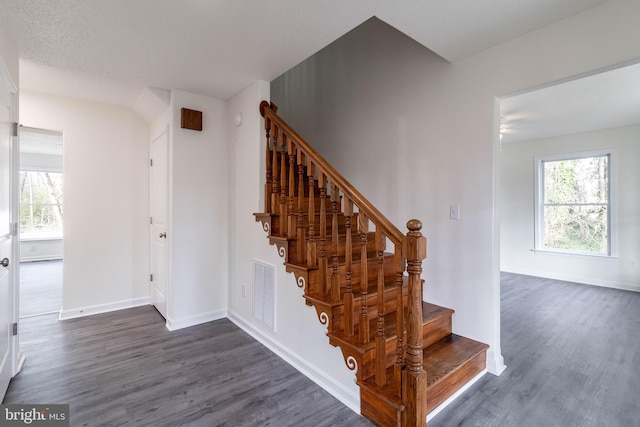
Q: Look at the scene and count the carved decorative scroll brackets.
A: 5